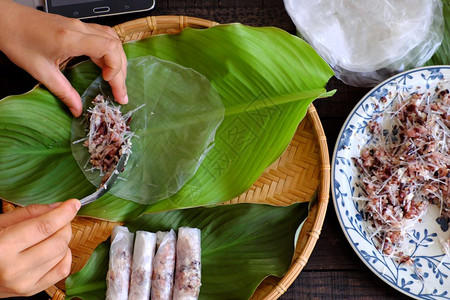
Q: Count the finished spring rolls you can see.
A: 4